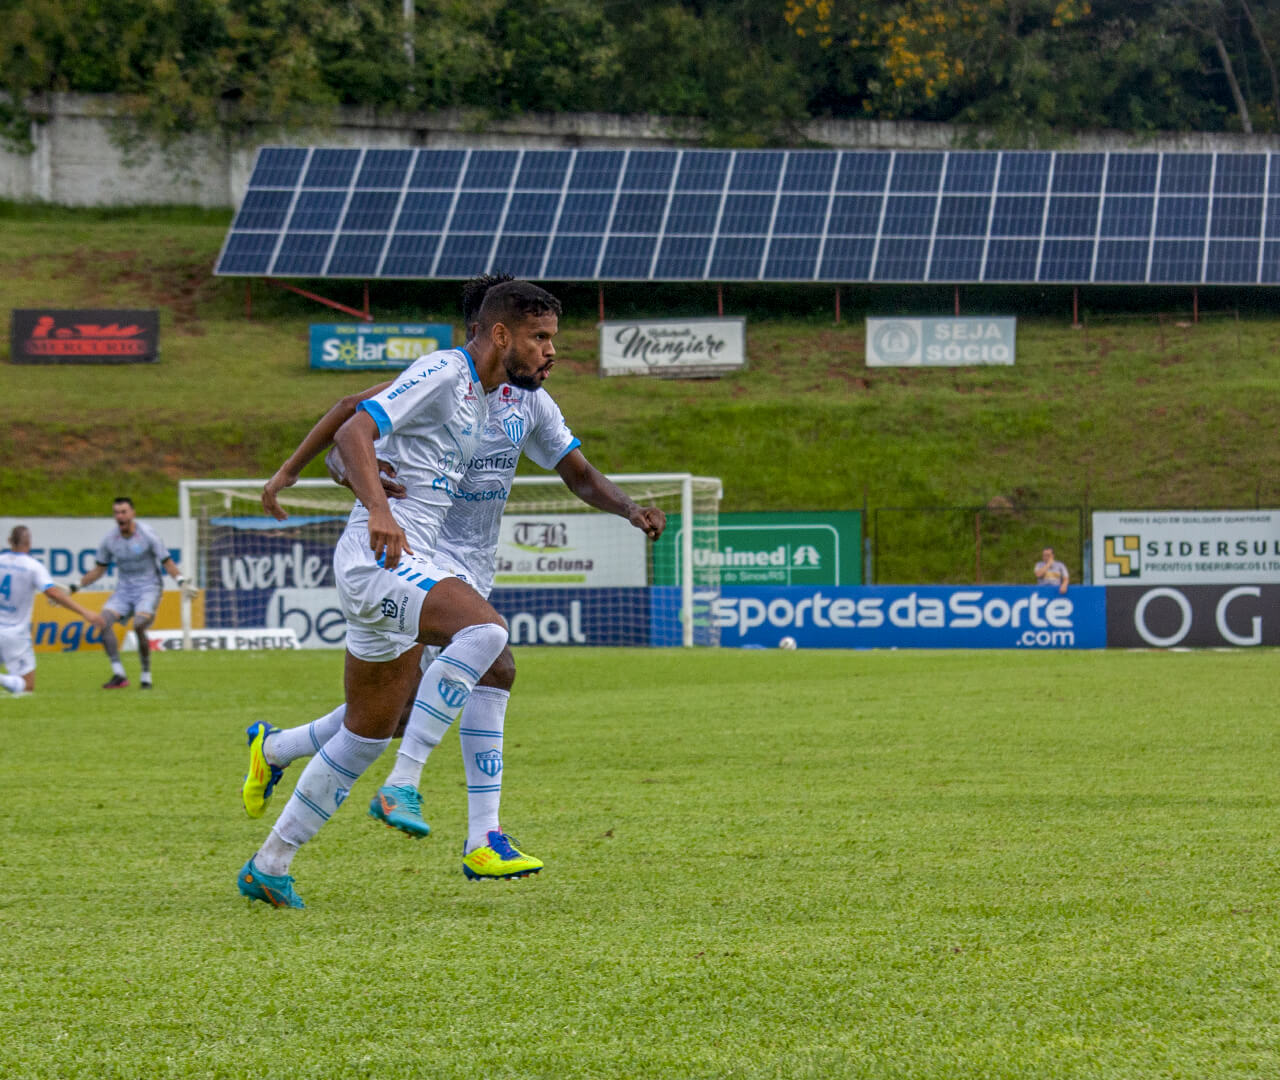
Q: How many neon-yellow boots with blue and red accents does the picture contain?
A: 2